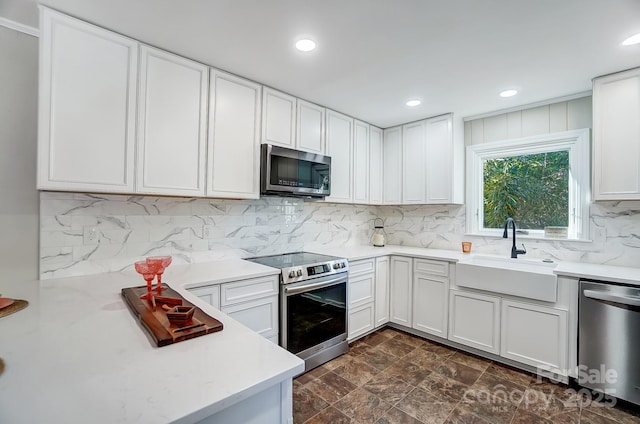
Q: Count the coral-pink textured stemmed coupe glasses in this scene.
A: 2